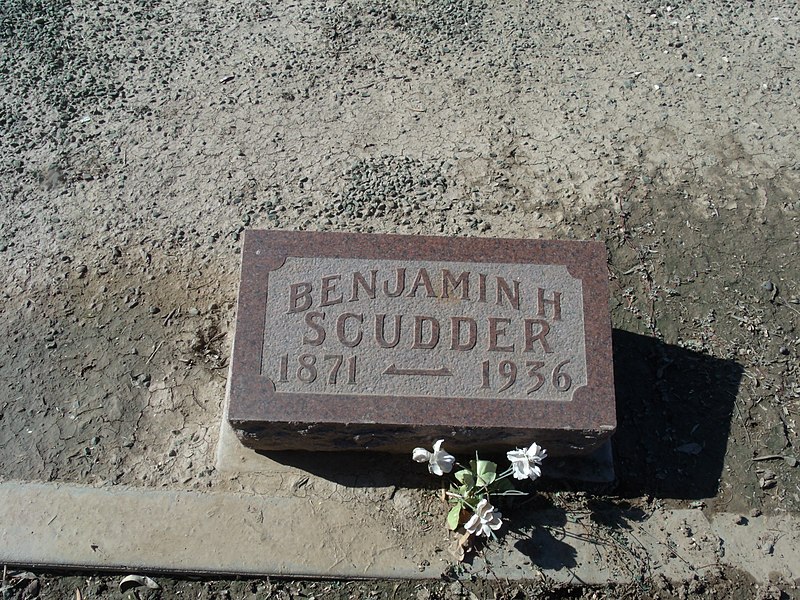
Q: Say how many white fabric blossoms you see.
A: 3